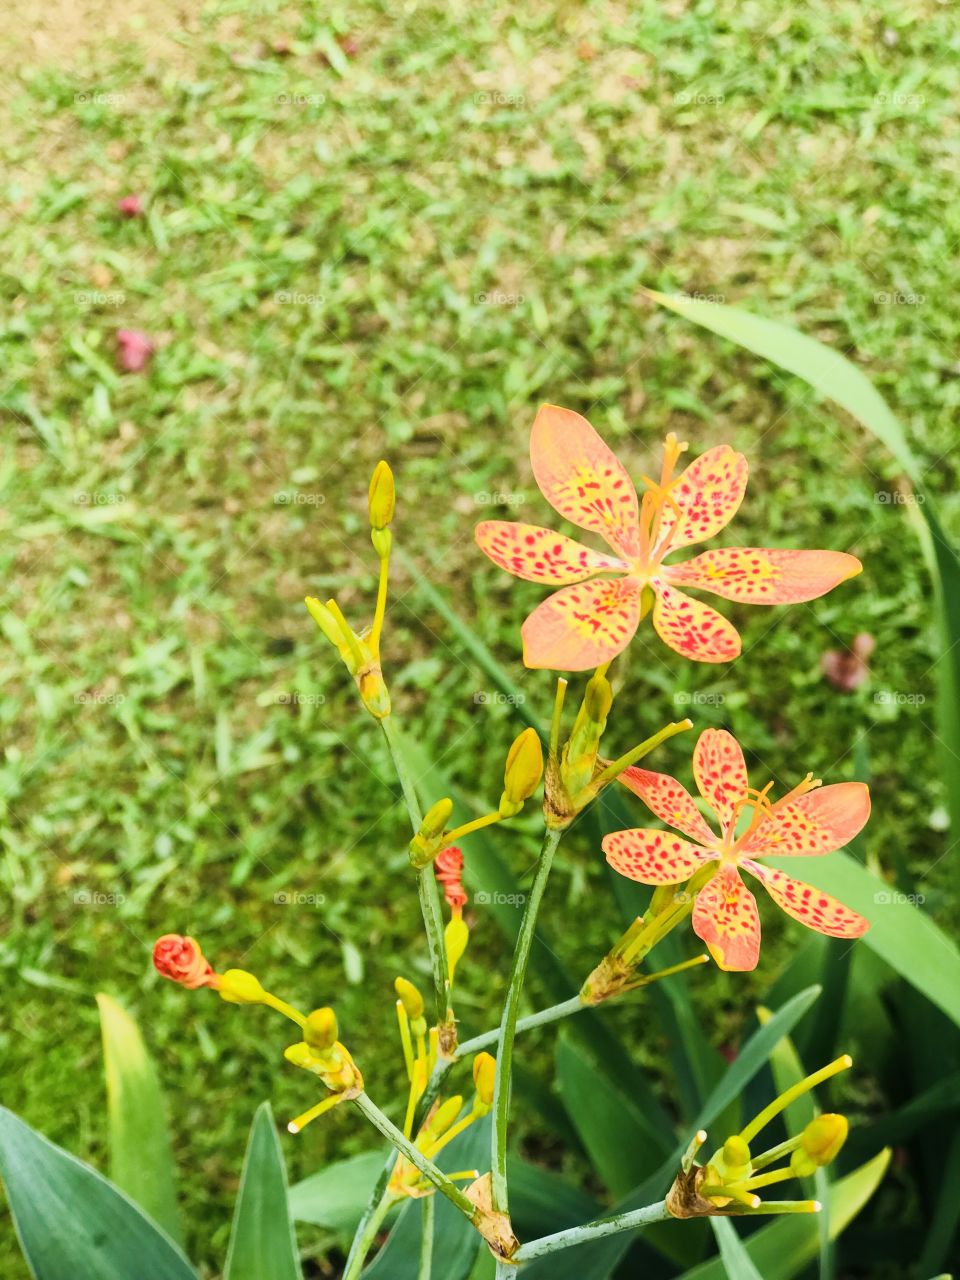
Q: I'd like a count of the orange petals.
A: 12